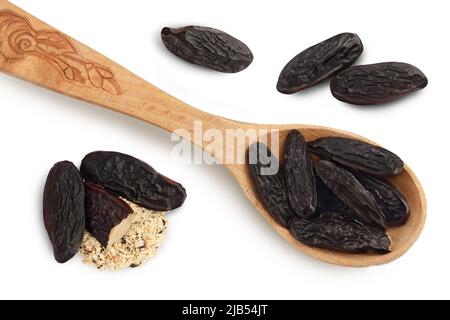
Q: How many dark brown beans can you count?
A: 12